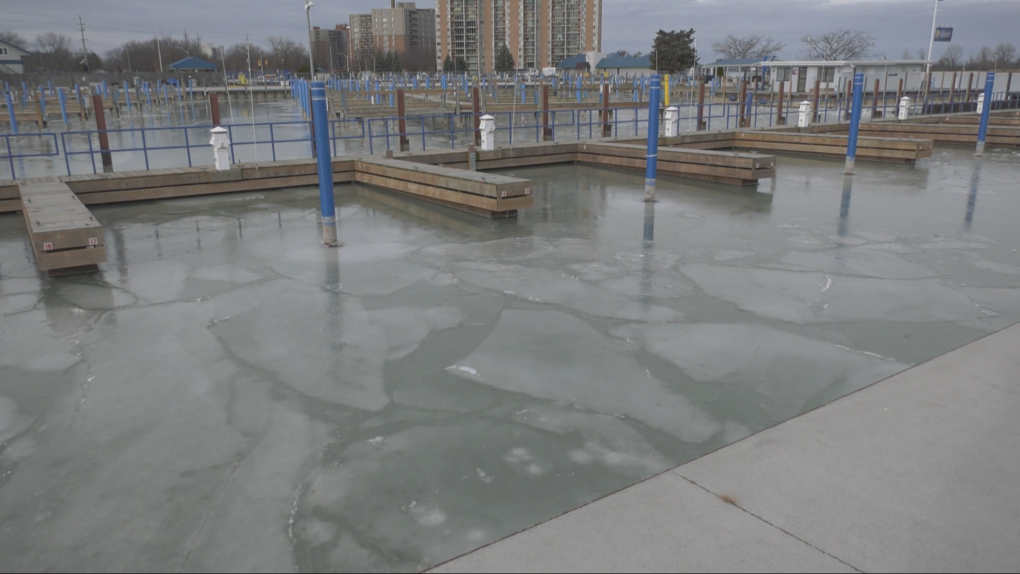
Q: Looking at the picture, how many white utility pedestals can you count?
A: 6